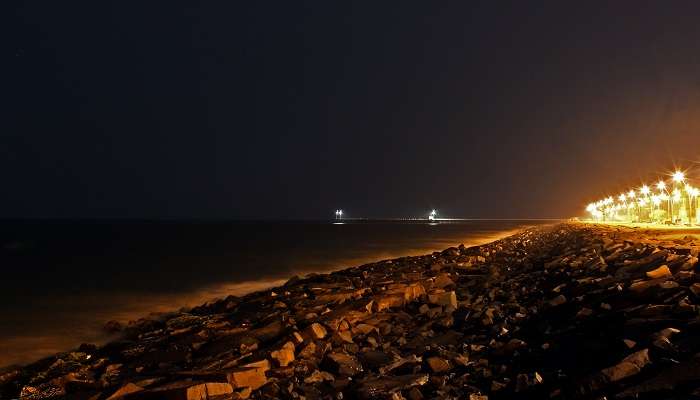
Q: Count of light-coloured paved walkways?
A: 1